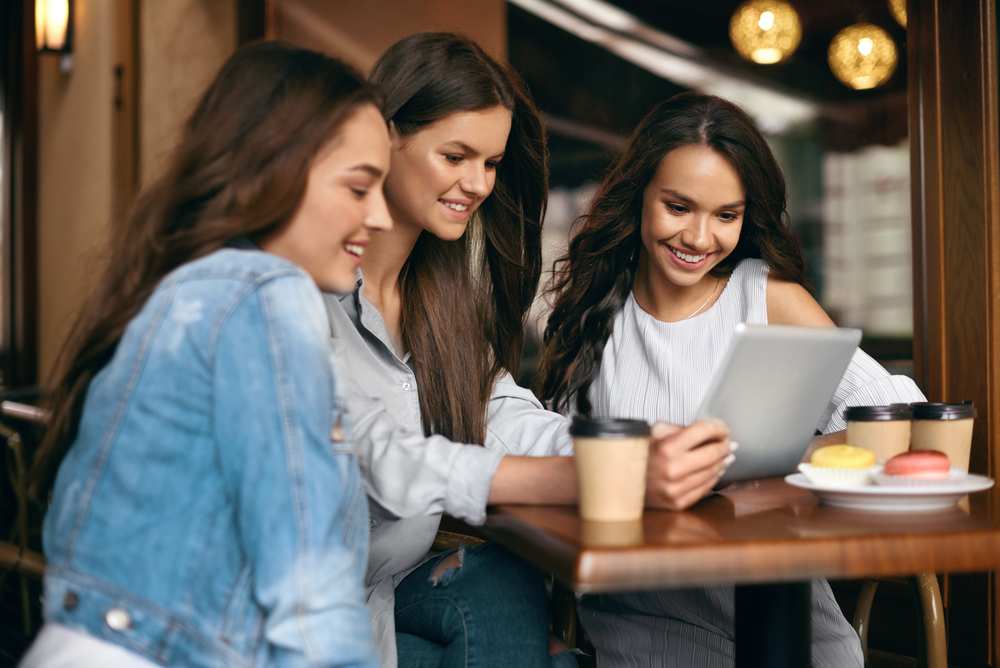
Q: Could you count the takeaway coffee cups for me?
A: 3